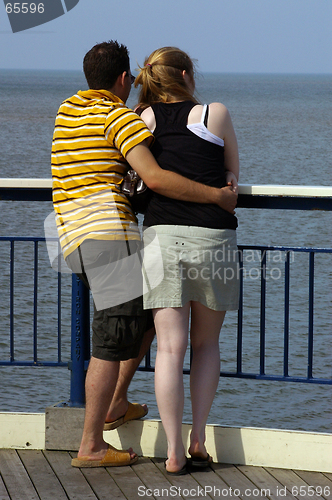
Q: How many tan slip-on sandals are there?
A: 2